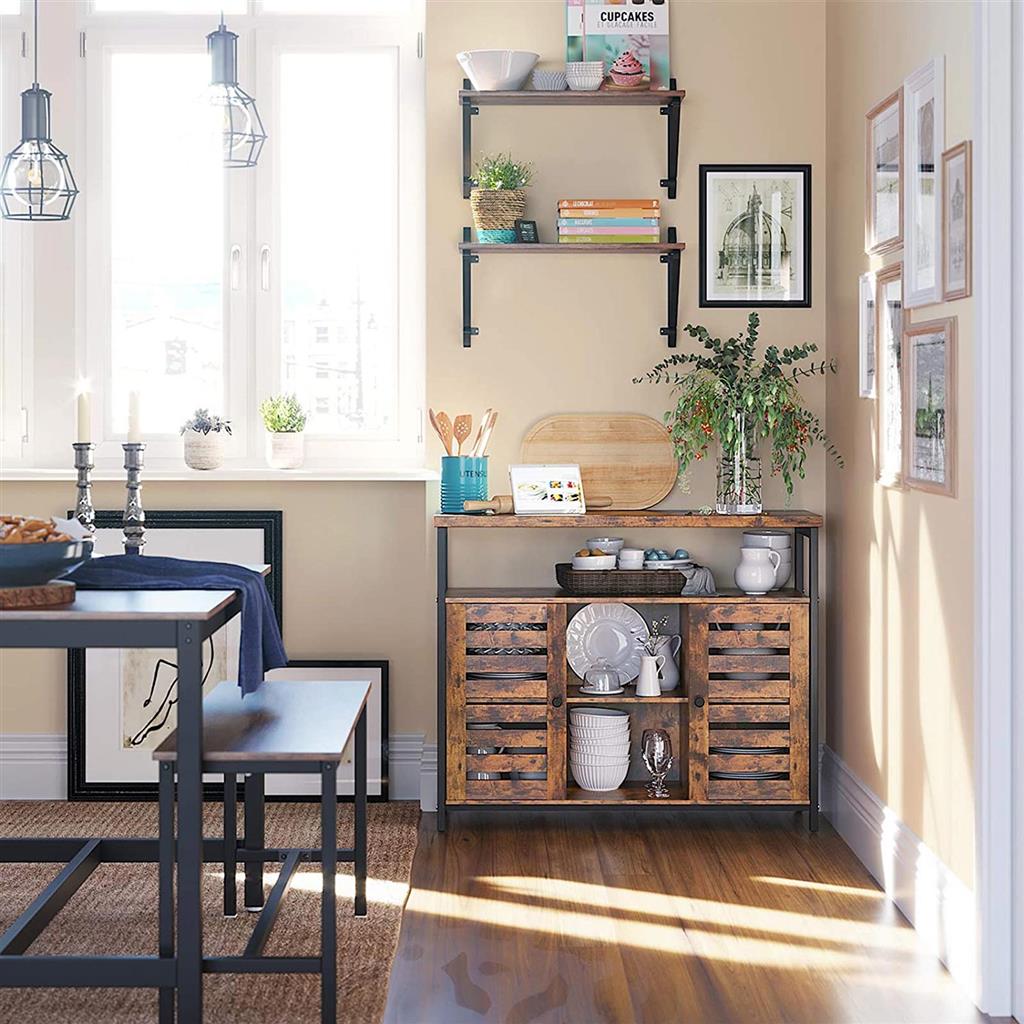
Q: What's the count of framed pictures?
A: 9